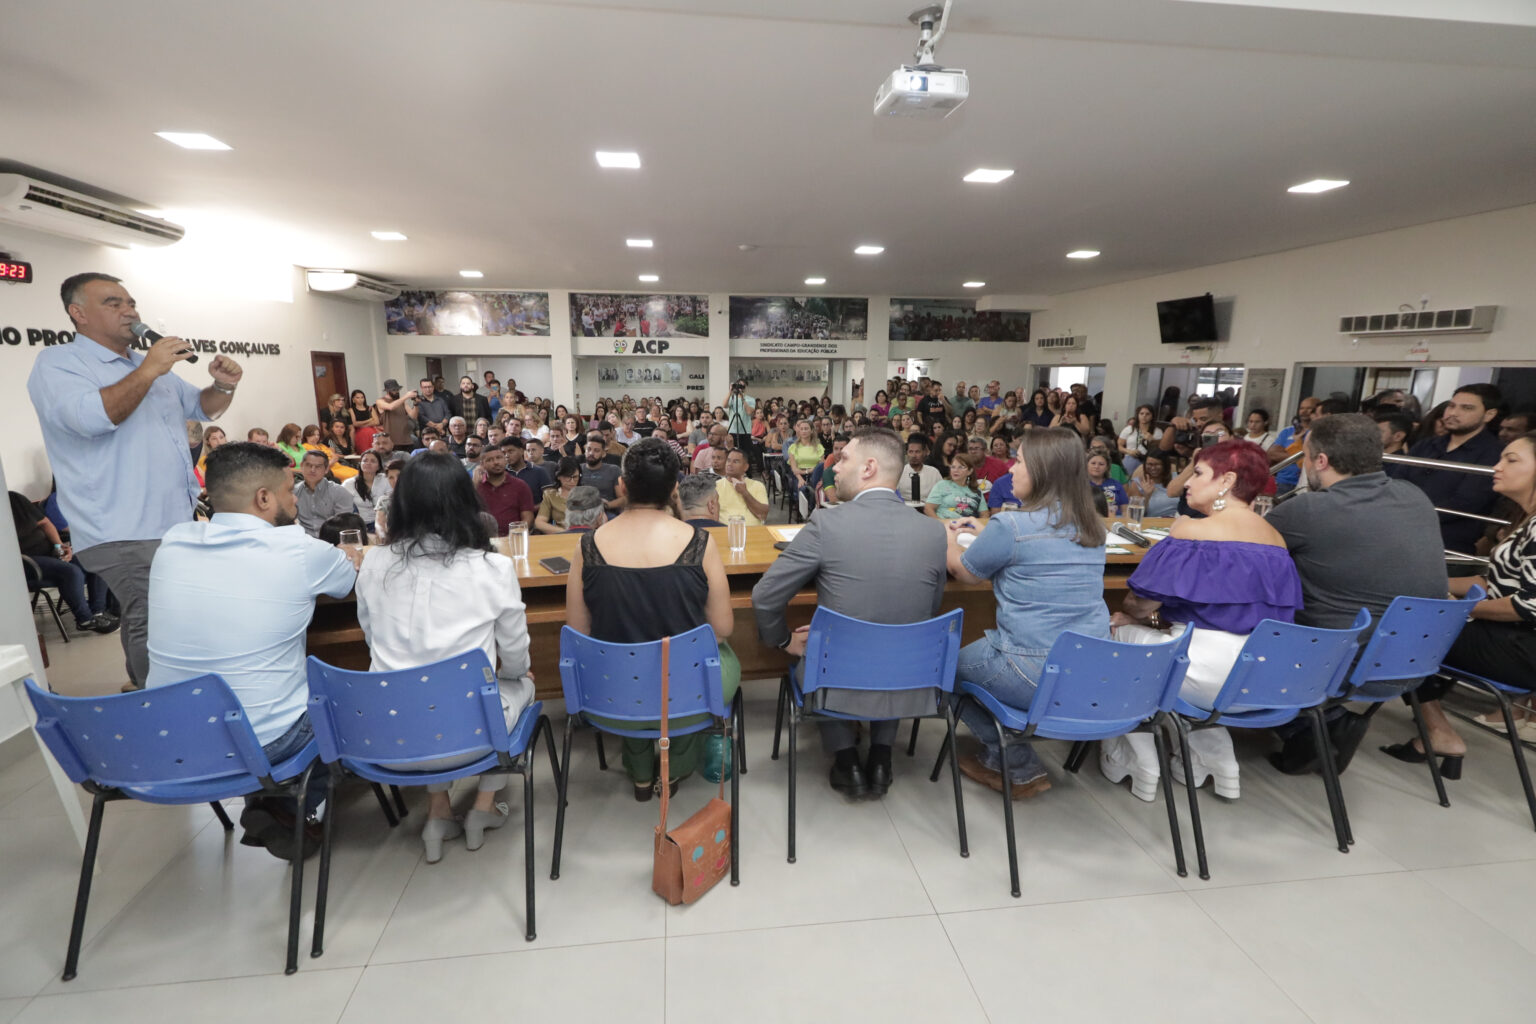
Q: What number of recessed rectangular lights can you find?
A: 12